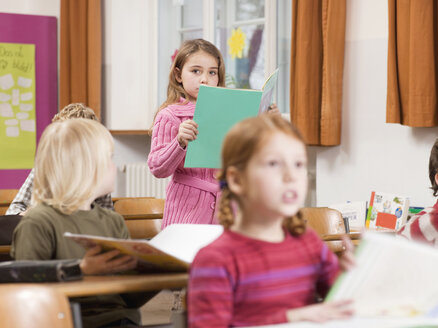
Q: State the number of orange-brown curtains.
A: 3